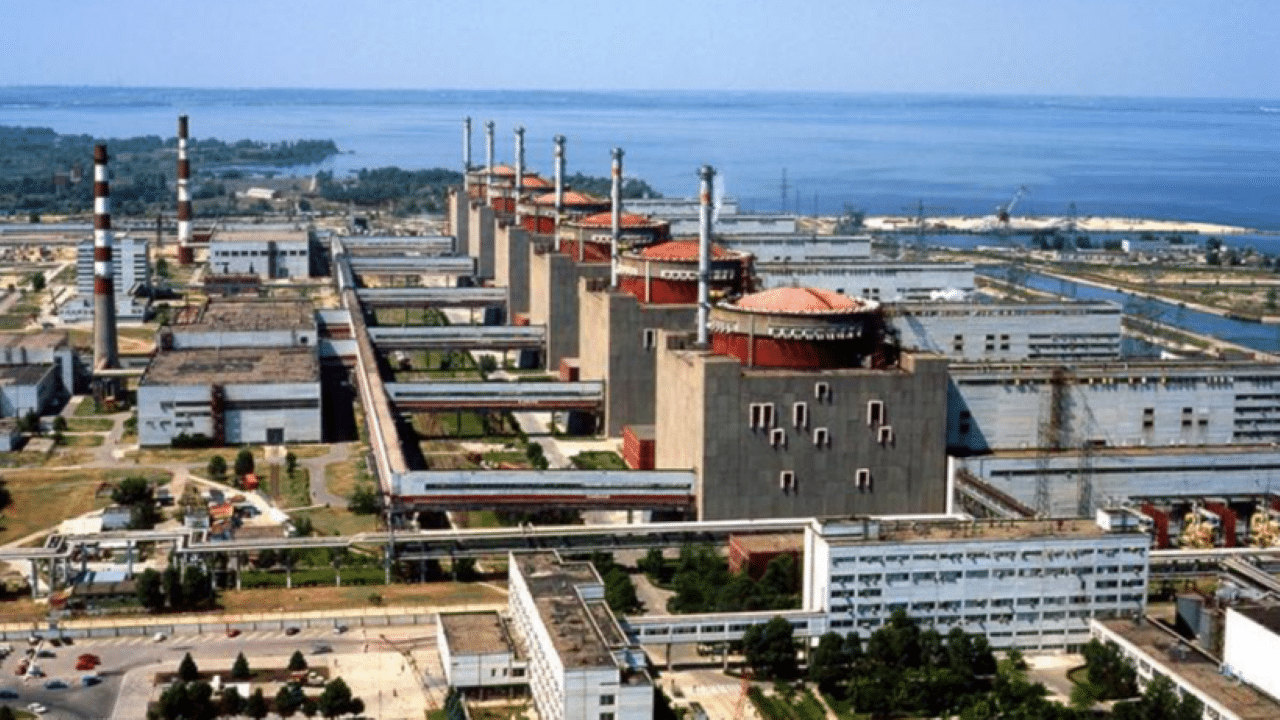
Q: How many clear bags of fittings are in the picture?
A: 0